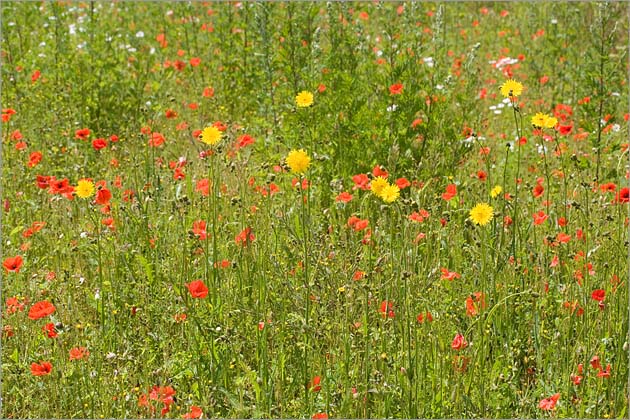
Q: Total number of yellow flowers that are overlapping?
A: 4